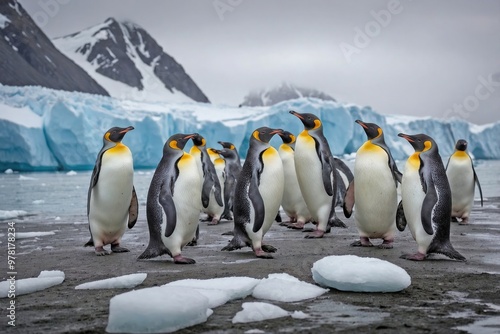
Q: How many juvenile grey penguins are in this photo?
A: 0